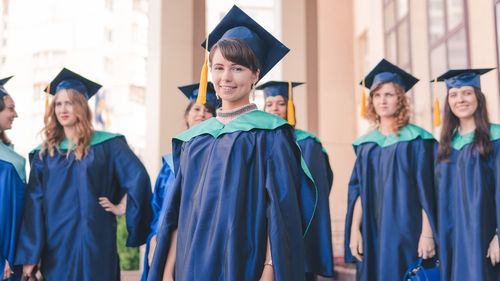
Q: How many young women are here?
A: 7